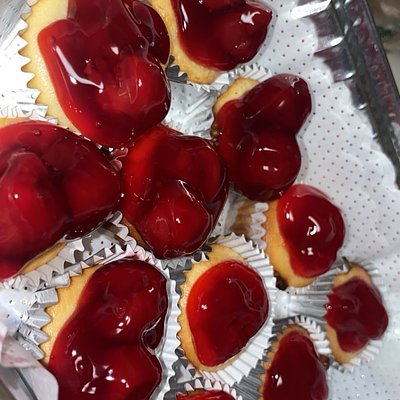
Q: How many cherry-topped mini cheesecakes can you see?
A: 11